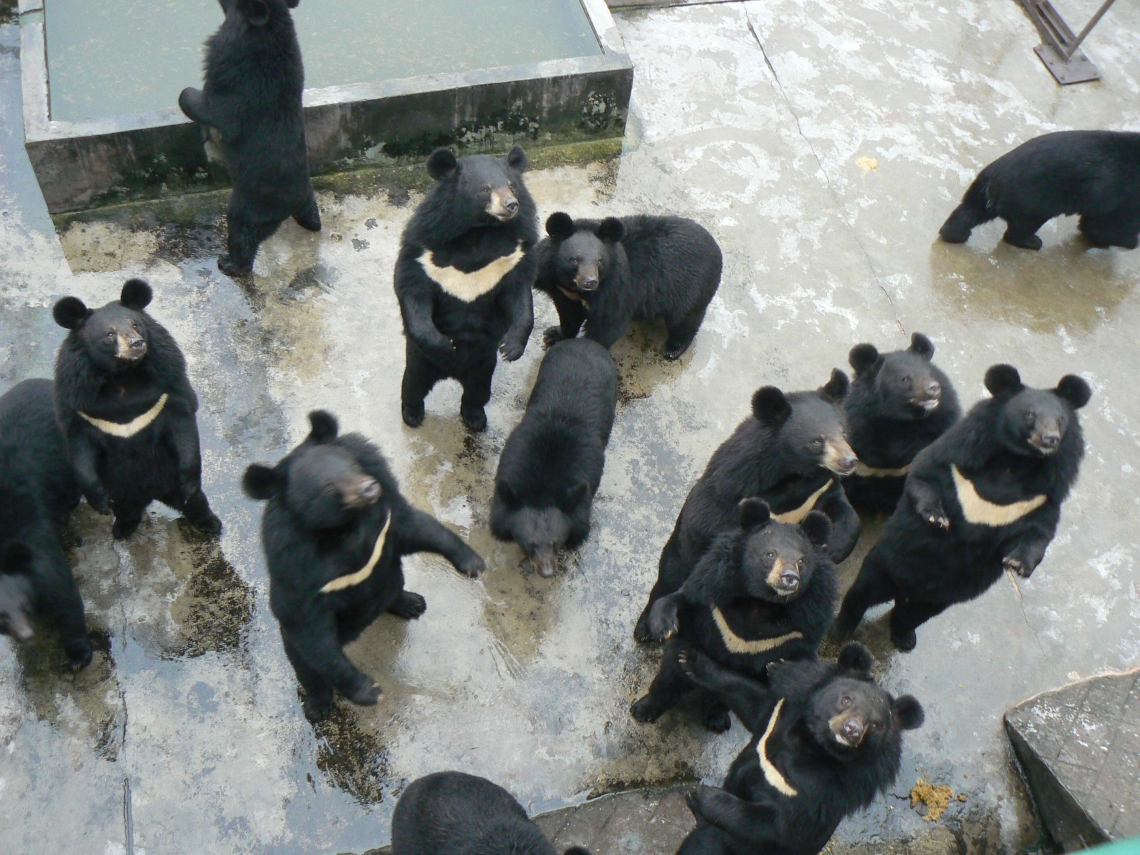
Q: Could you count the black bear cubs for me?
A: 14